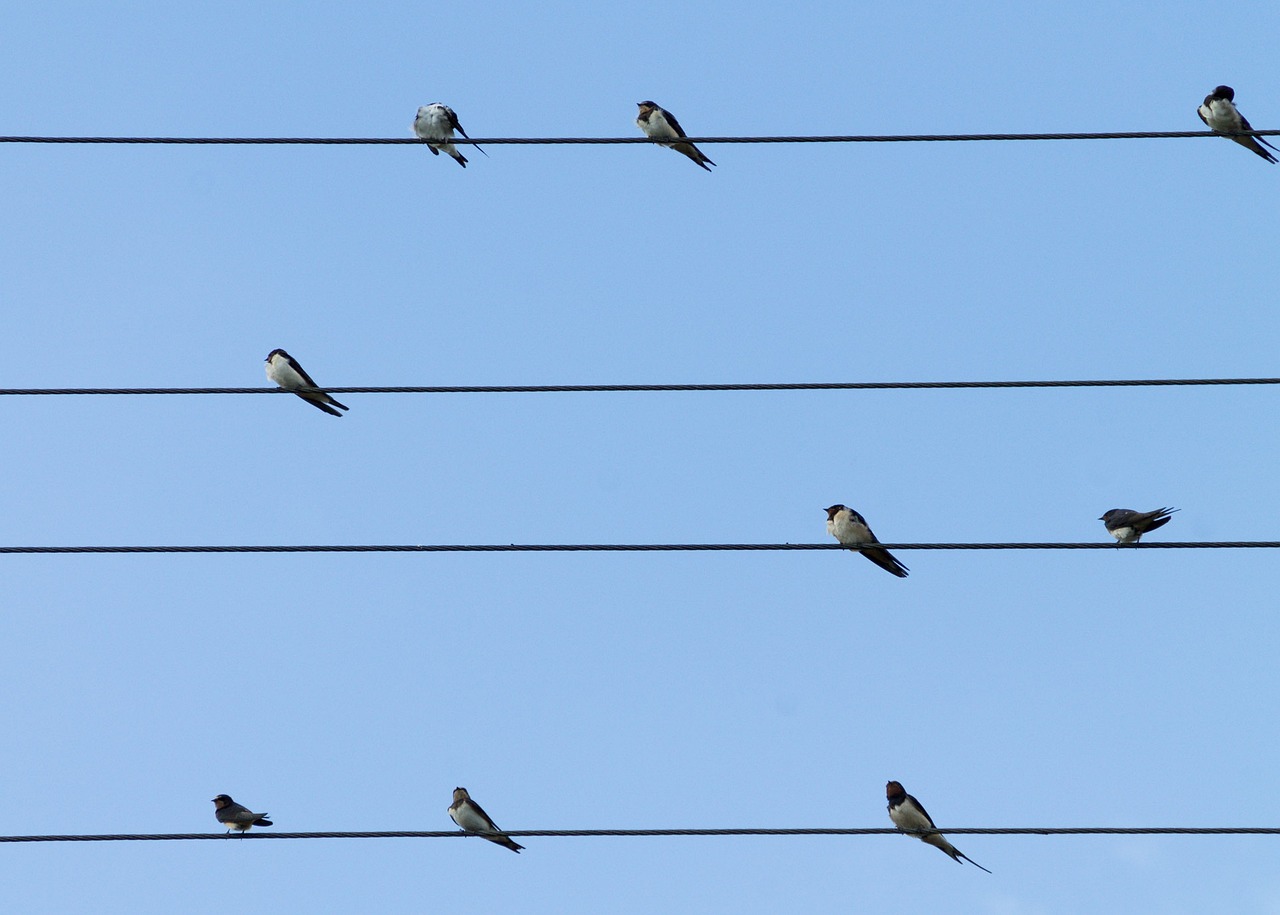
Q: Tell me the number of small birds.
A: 9